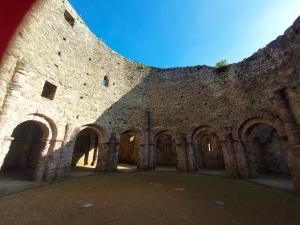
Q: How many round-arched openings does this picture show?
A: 6